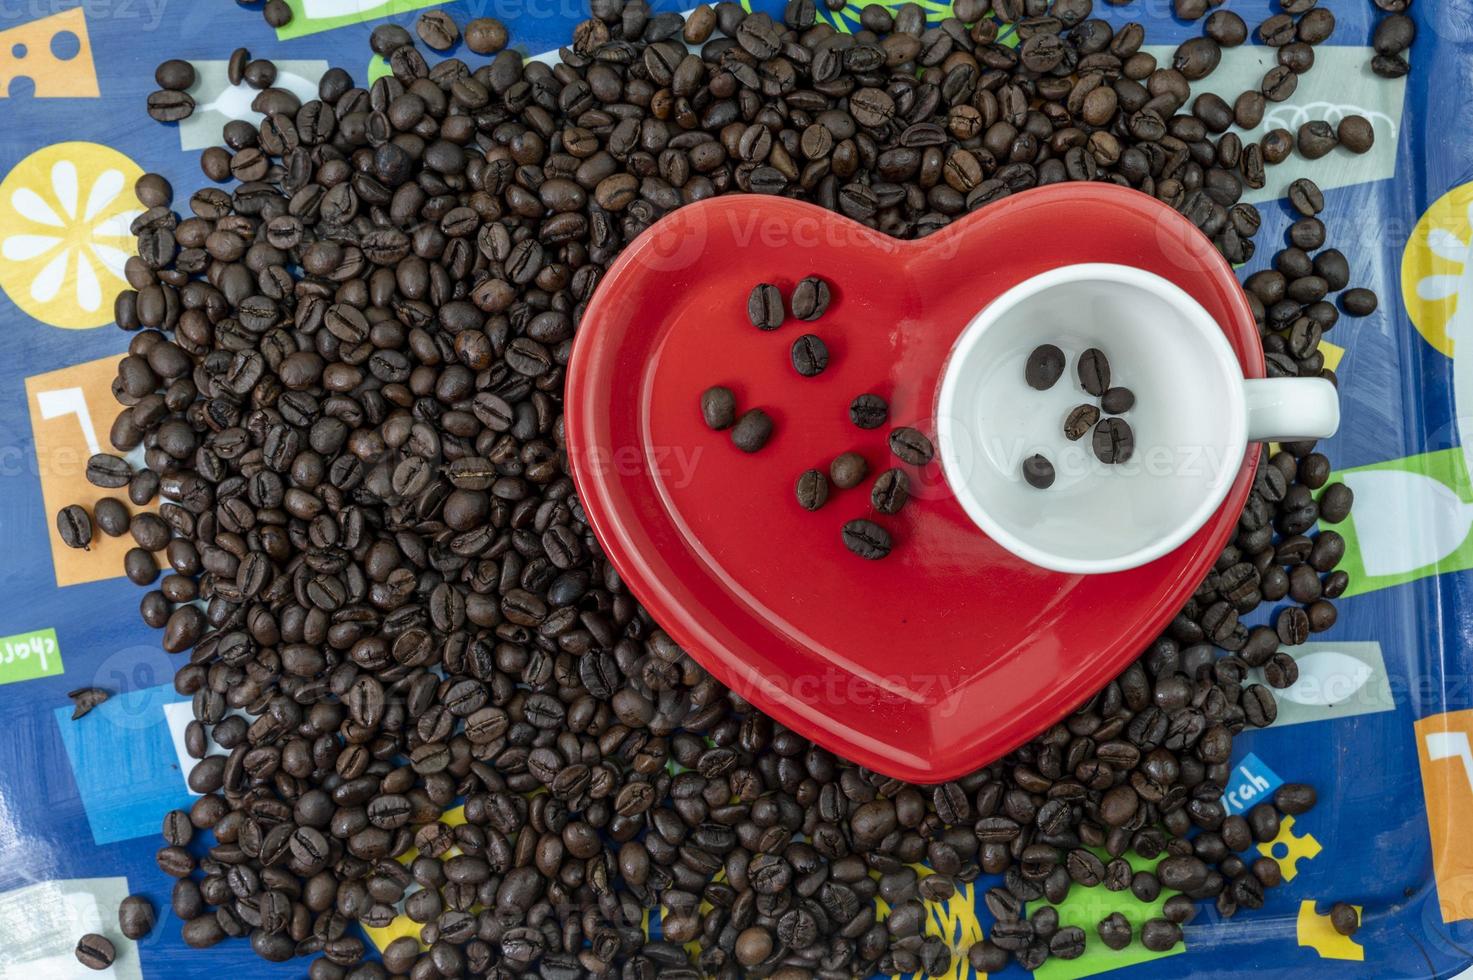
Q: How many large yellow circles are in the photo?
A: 2